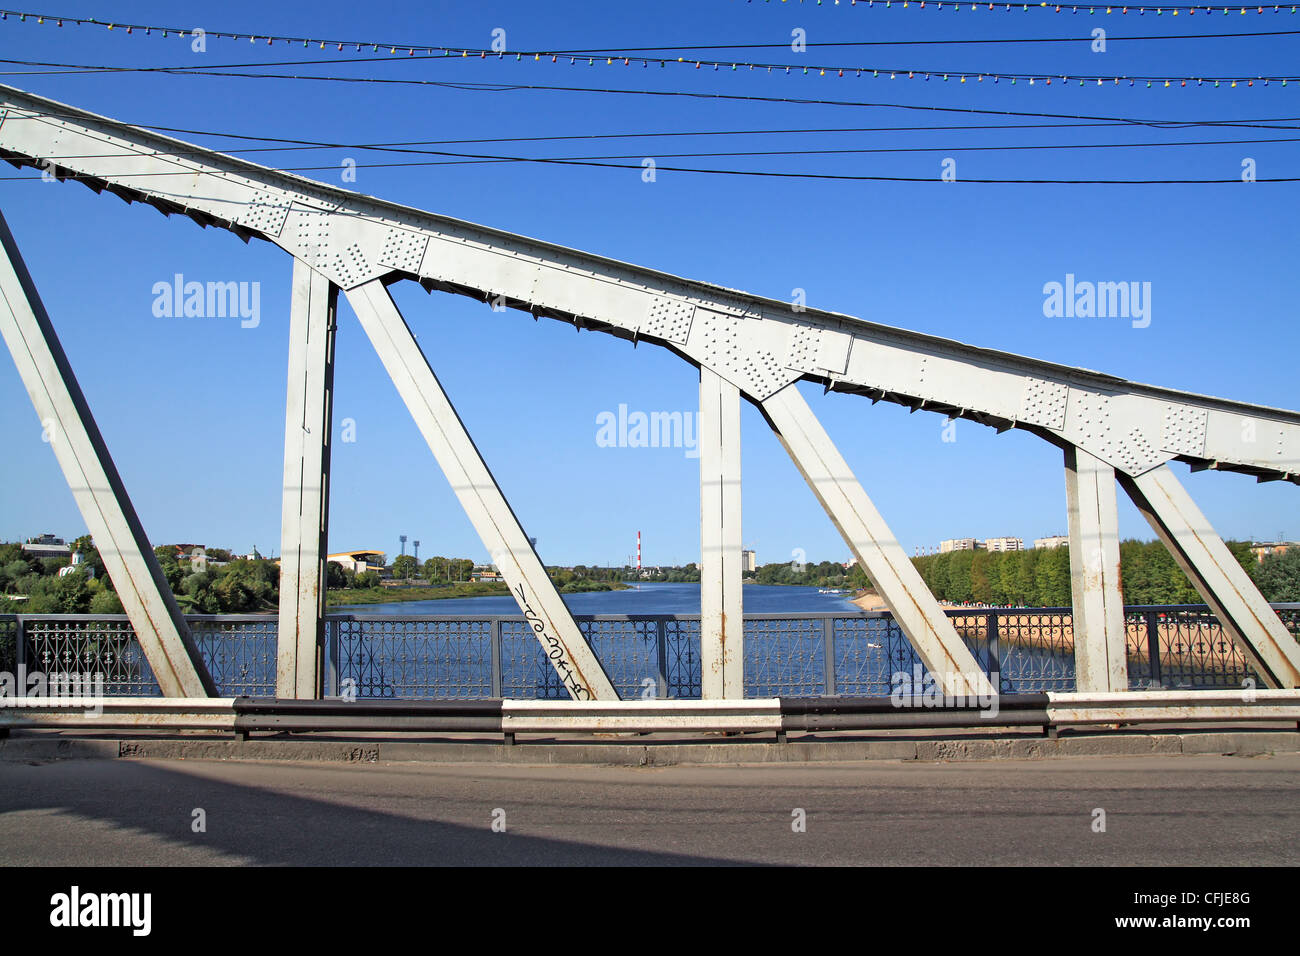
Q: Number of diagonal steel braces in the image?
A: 4